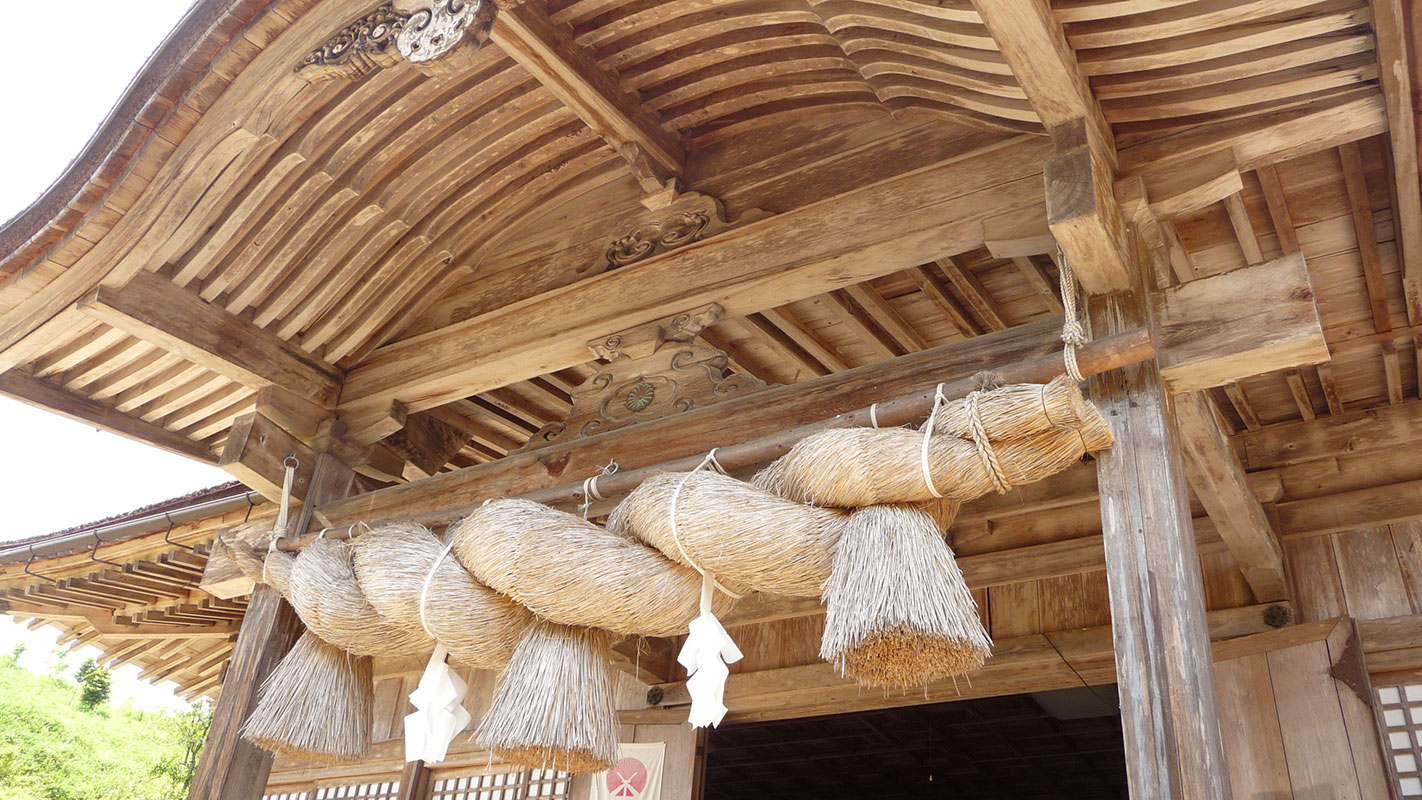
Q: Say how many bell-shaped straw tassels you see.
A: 3